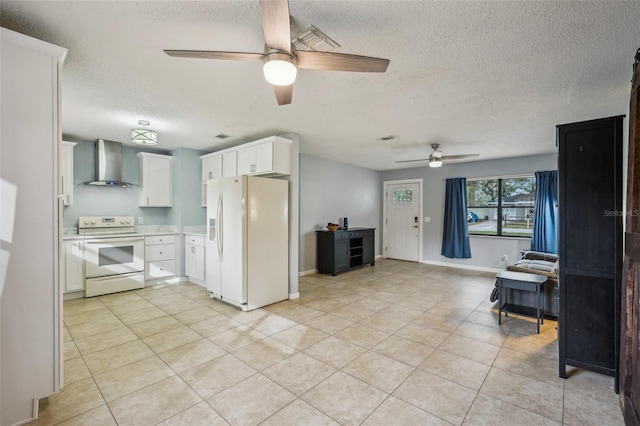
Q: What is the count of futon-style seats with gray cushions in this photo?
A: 1